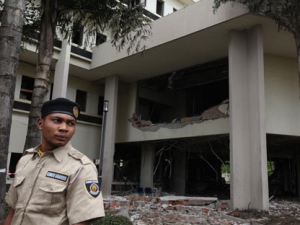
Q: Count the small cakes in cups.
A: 0